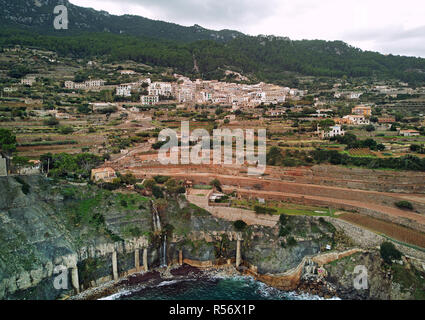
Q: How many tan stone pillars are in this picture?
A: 6